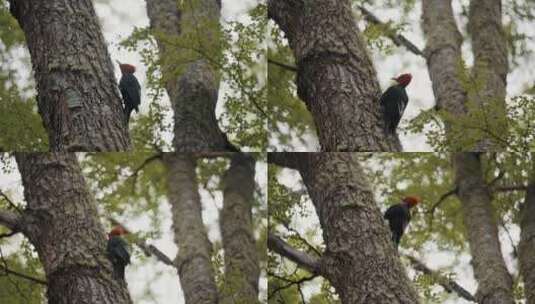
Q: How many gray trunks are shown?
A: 11